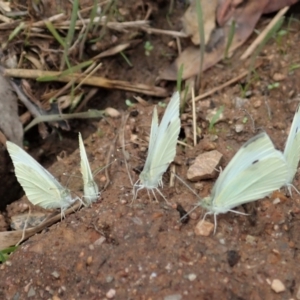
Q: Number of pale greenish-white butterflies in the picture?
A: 5